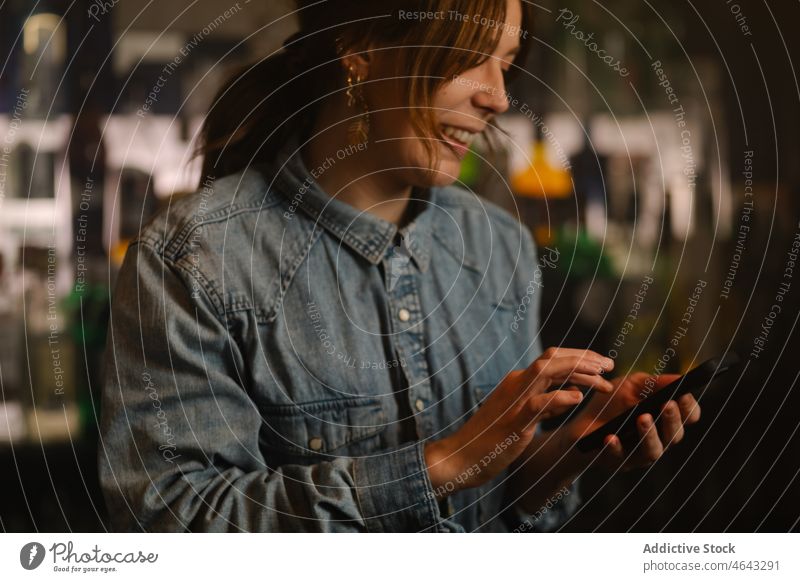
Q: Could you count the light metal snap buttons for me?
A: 3